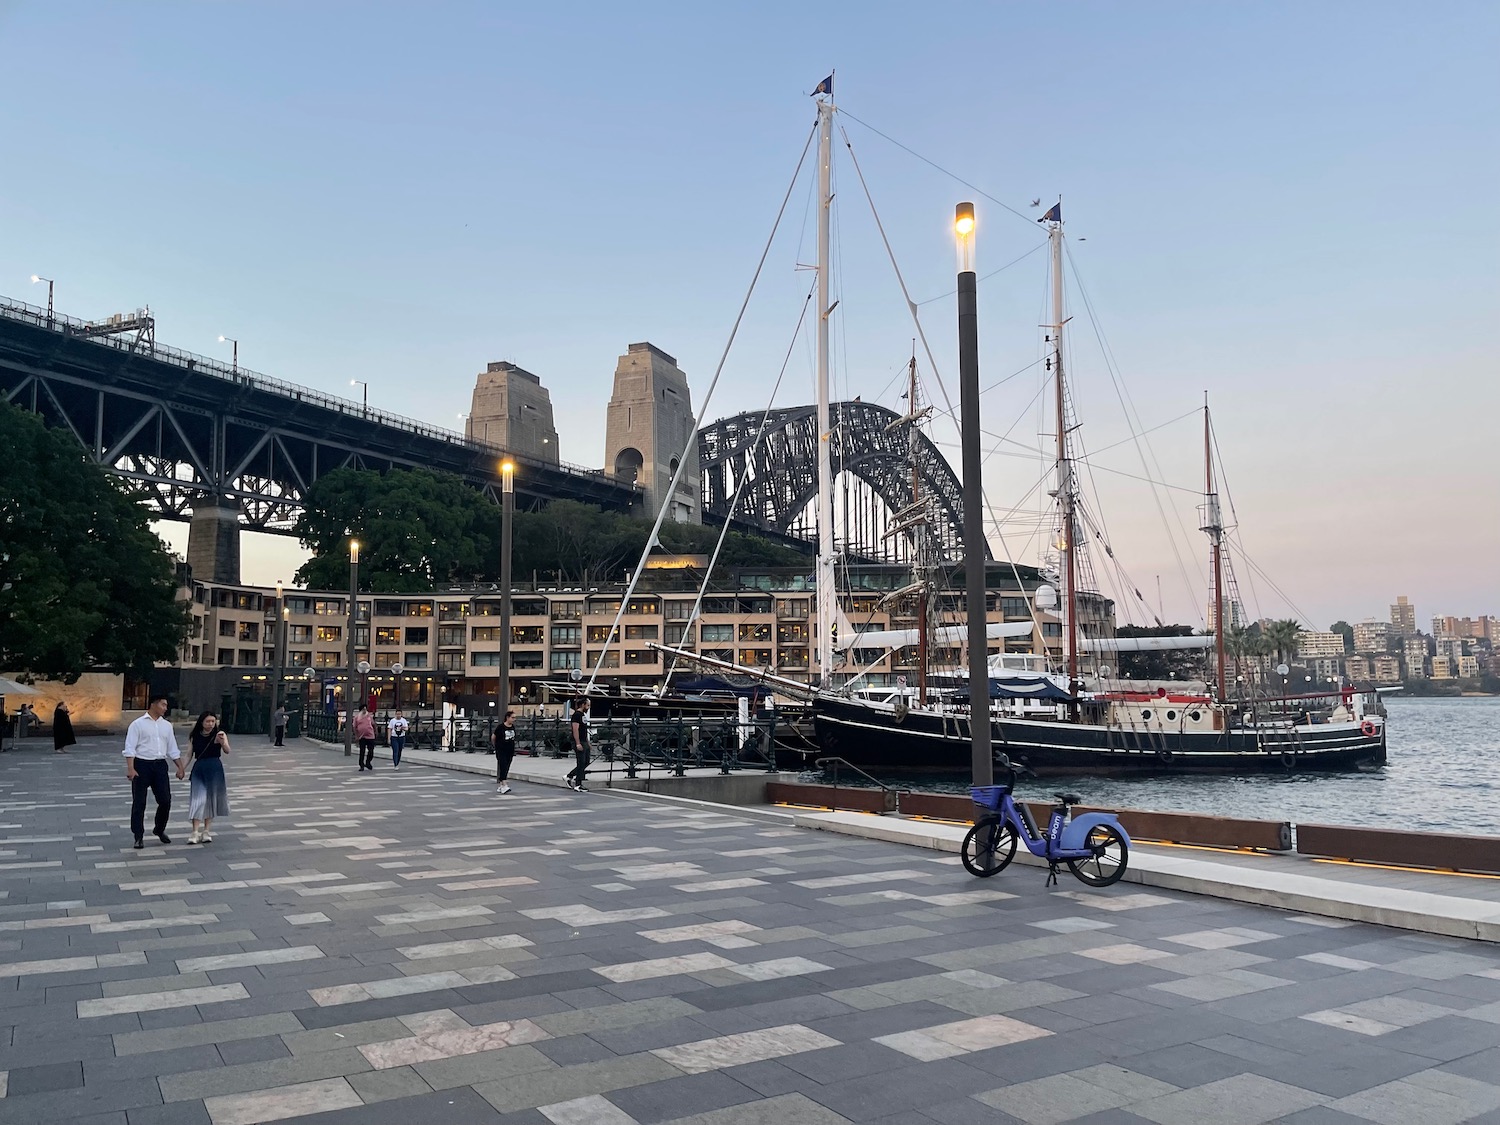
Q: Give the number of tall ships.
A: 2